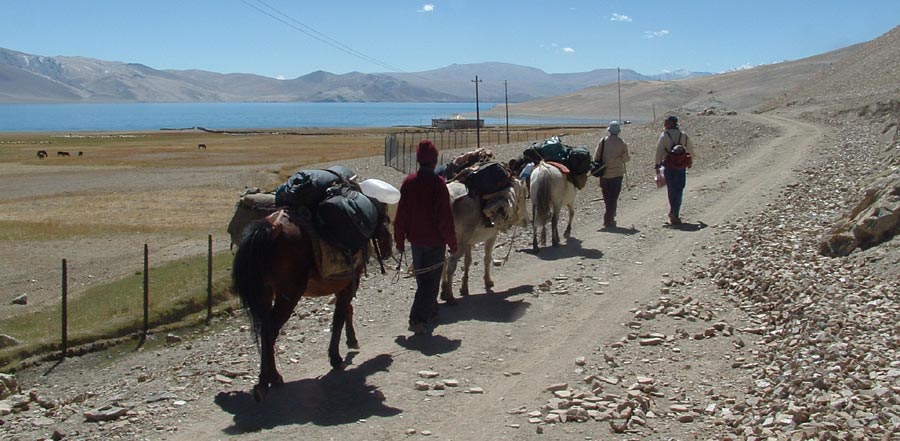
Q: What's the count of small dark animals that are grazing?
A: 4